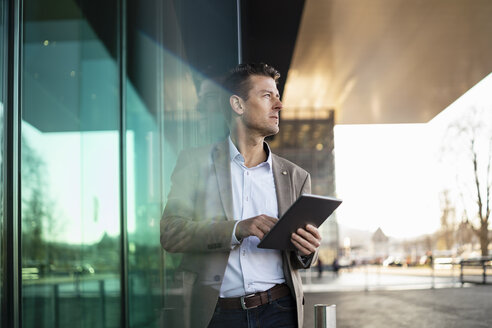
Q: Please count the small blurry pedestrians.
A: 2